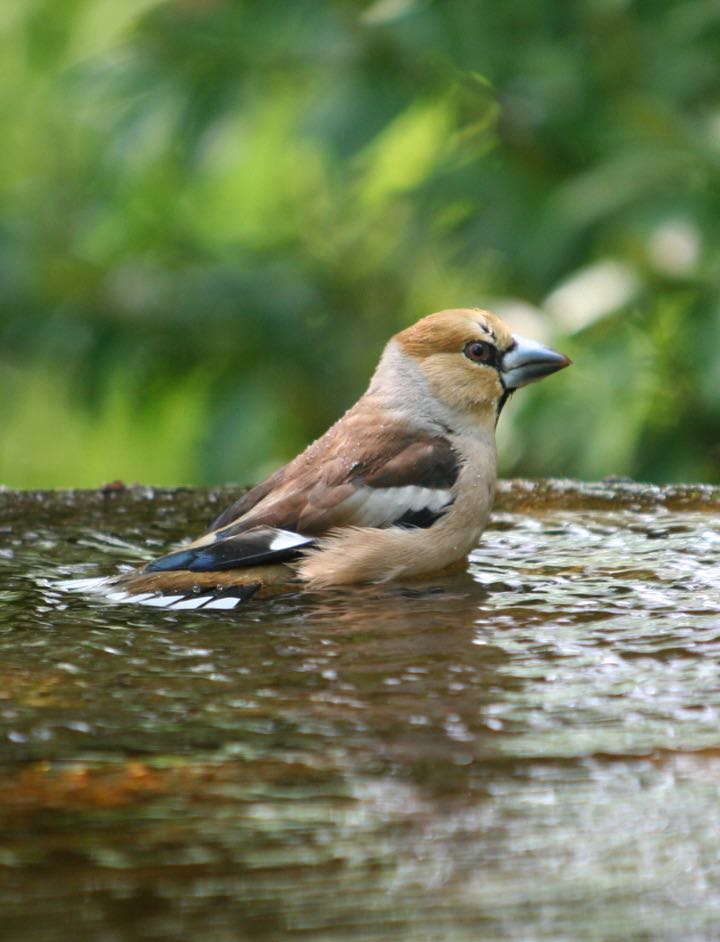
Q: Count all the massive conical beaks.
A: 1